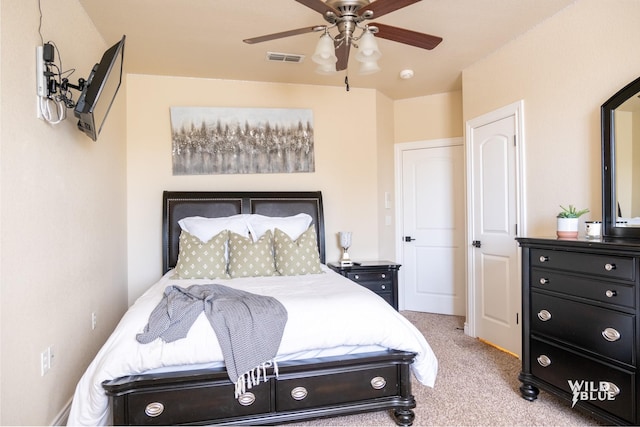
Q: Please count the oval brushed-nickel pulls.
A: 8